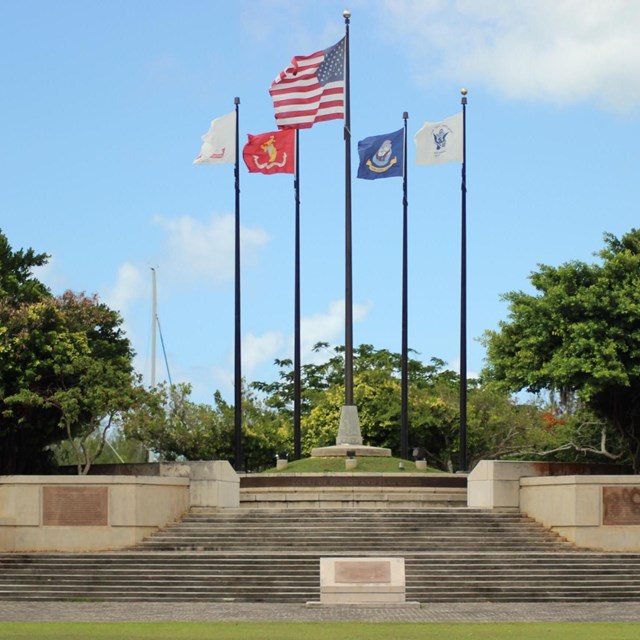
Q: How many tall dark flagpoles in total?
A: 5